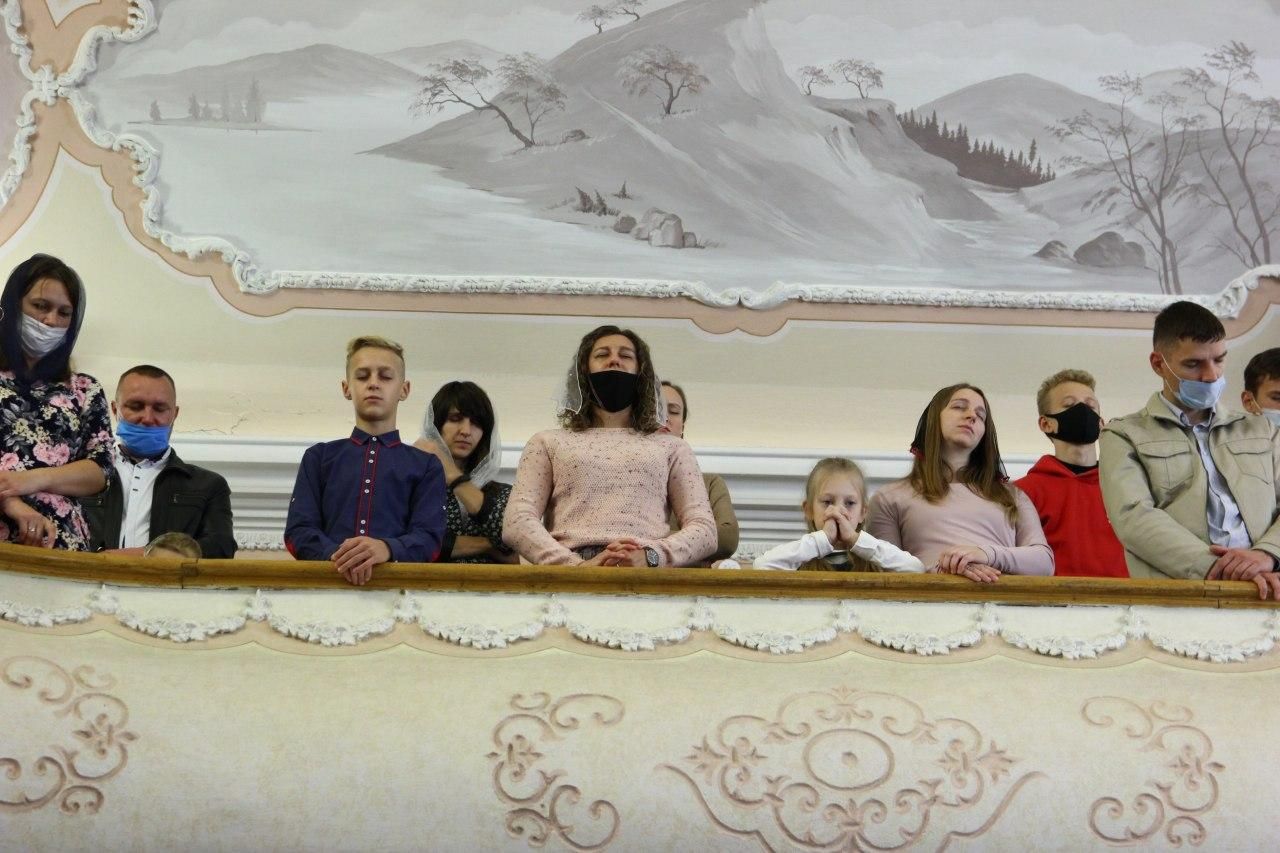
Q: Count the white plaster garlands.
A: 9